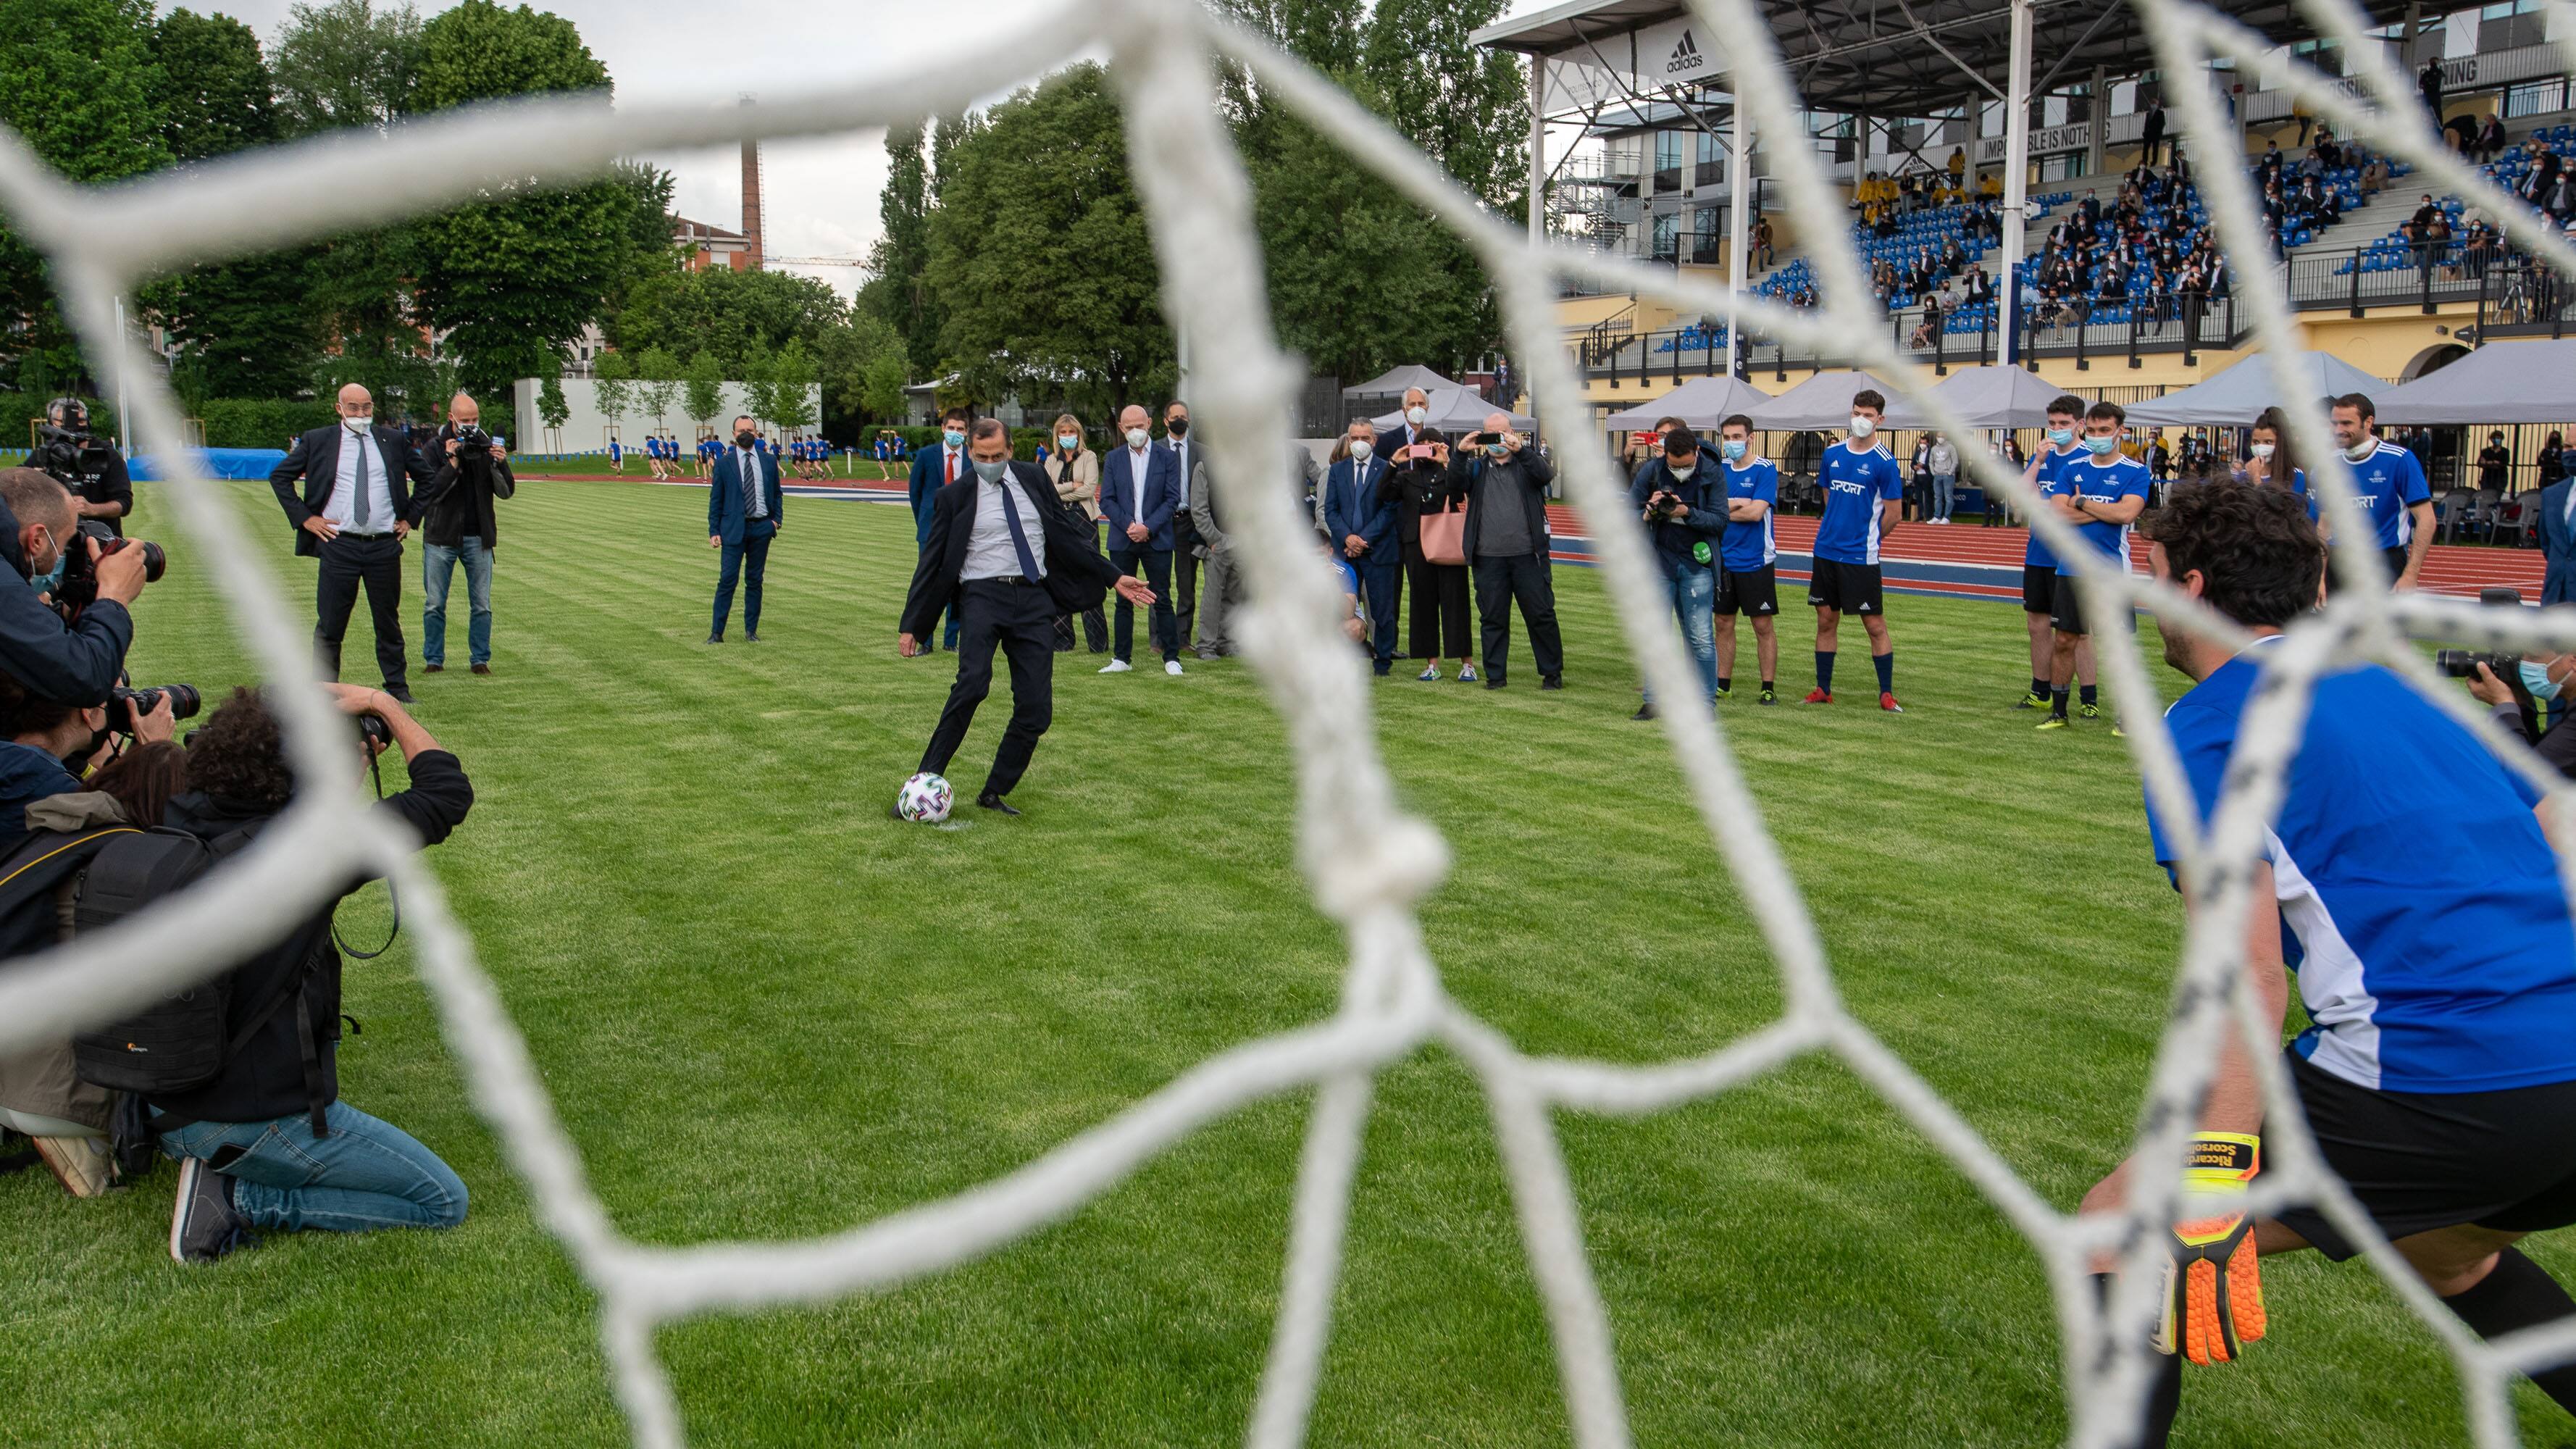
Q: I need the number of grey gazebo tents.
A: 7